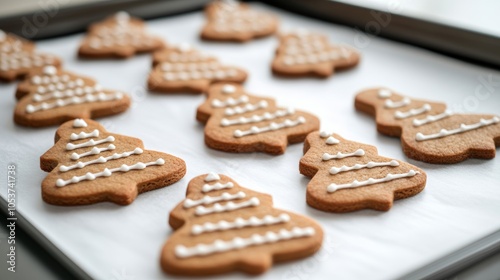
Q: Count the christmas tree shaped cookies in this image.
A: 11